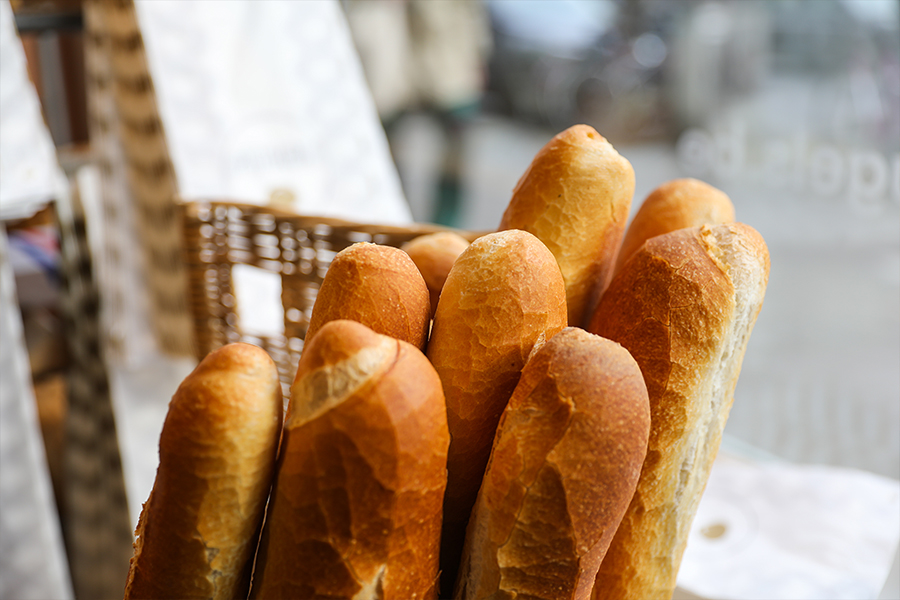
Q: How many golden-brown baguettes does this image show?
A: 9